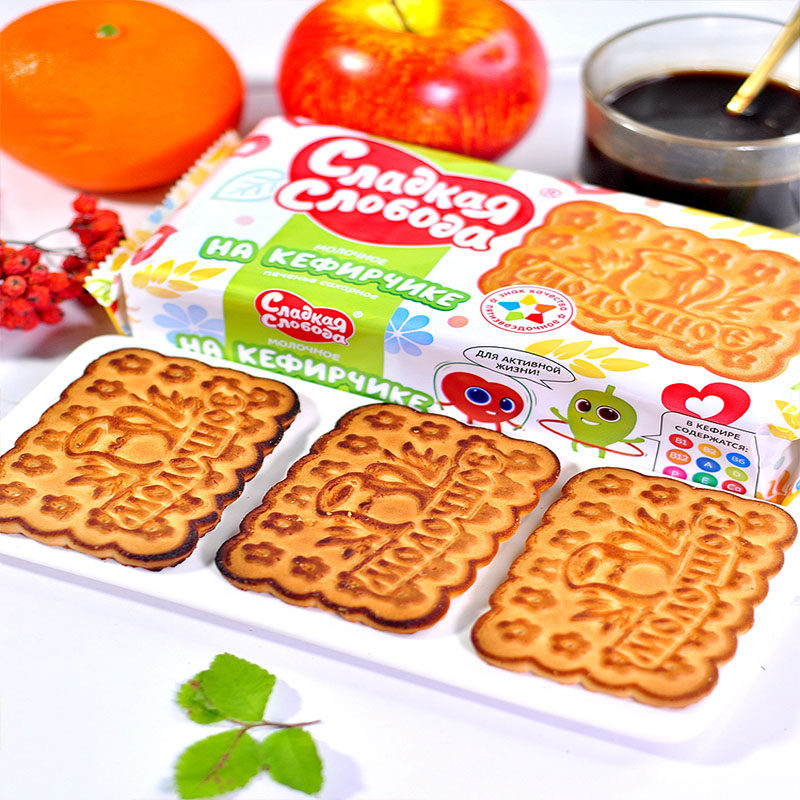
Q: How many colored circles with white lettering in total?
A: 9